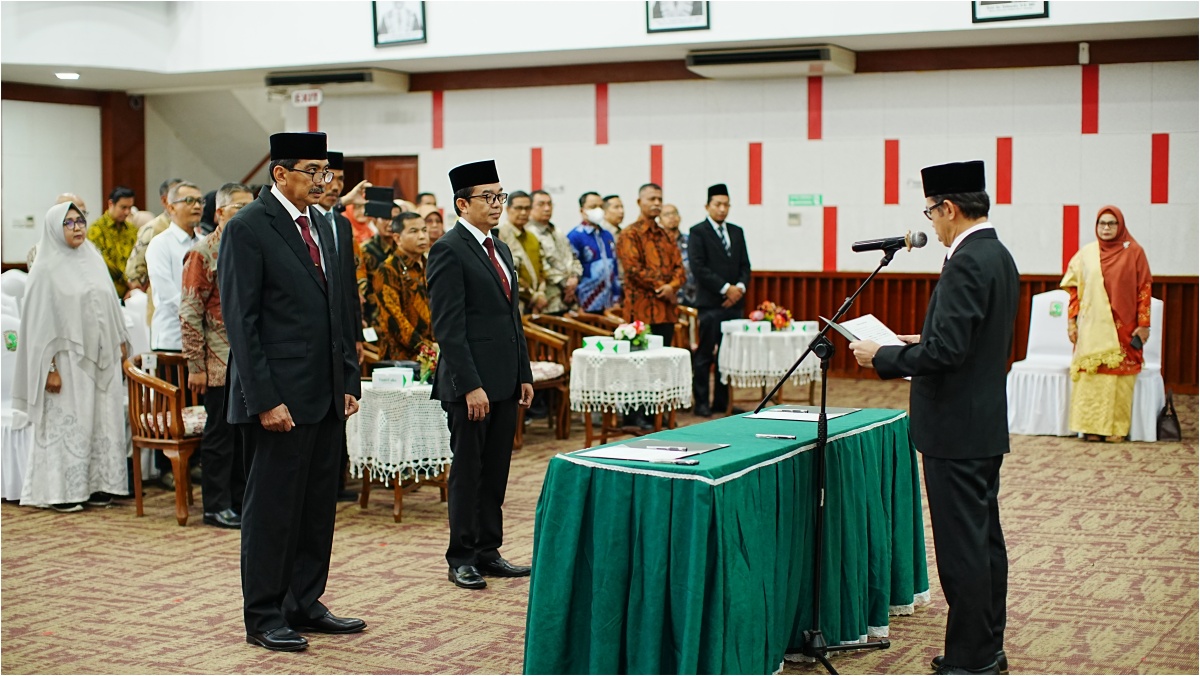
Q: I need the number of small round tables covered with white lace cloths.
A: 3